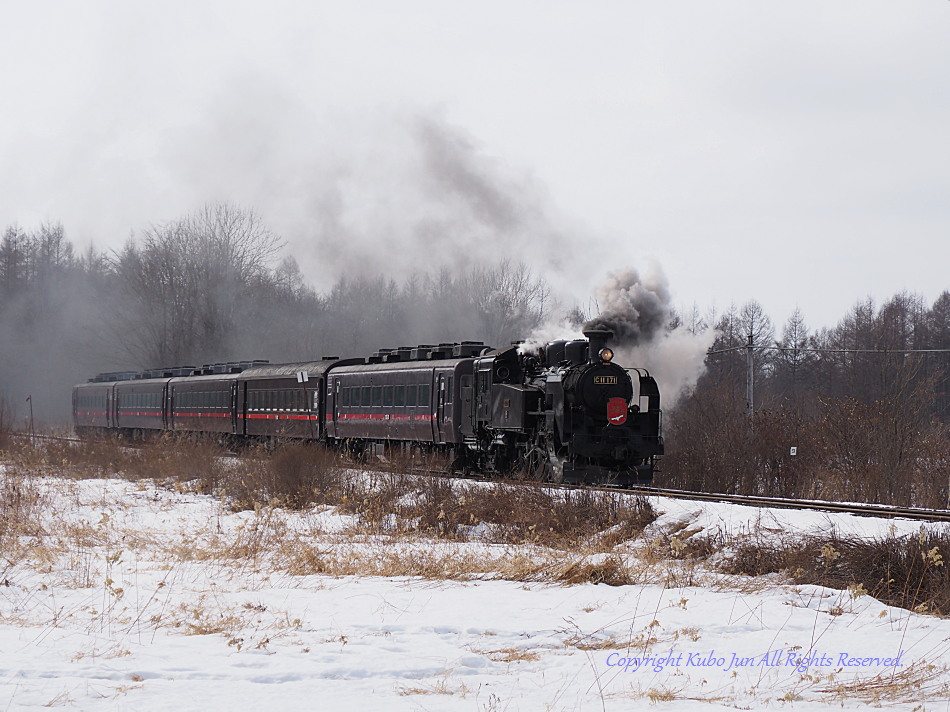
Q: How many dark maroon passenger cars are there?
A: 5